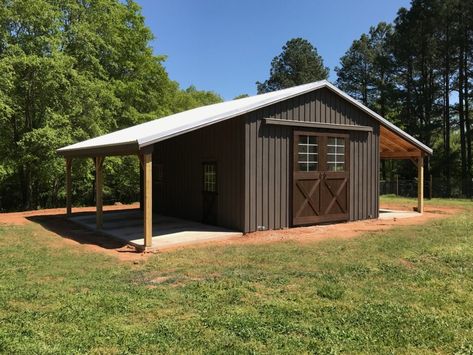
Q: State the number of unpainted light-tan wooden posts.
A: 4